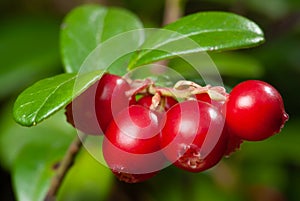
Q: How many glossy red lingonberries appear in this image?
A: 6